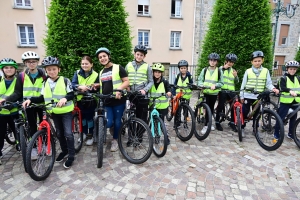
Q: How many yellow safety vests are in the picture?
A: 12